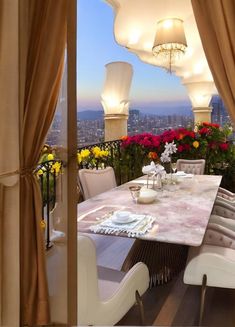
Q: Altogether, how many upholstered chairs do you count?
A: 6